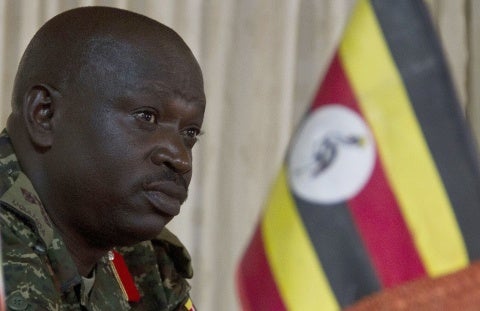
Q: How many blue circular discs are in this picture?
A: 0